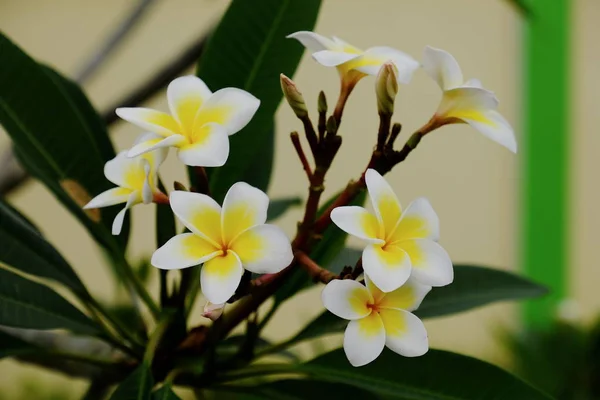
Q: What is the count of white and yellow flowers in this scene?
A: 7